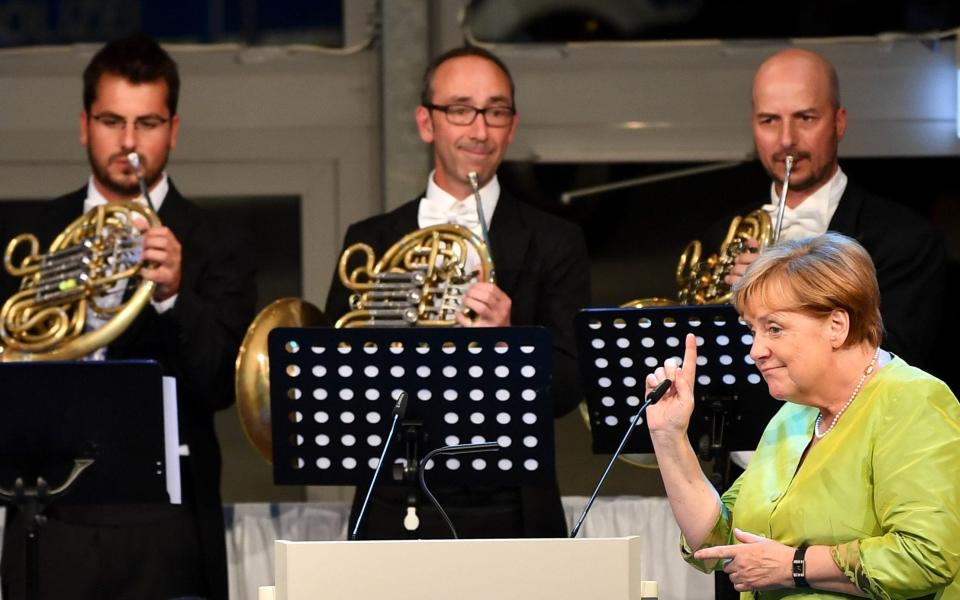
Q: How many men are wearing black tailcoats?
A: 3